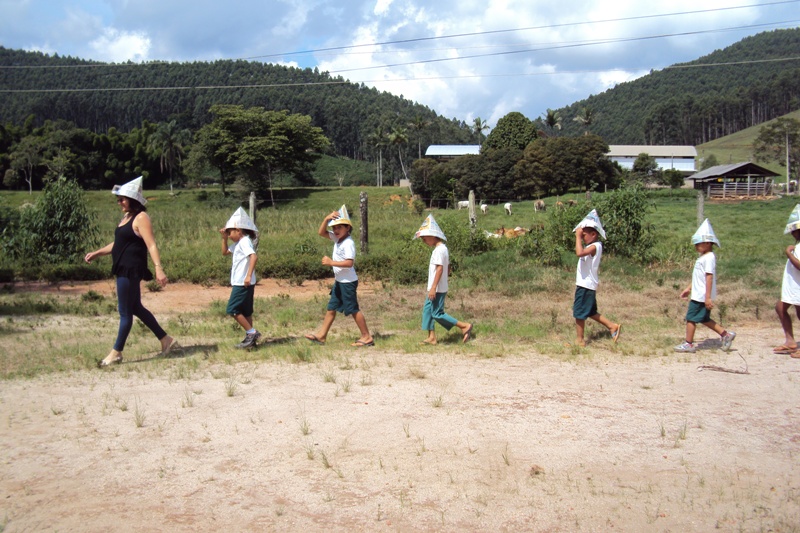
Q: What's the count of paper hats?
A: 7